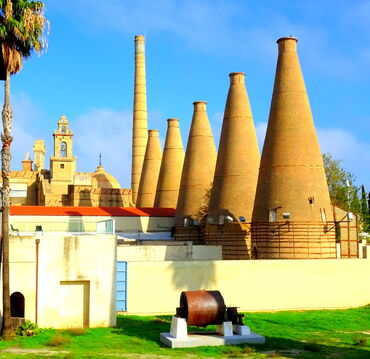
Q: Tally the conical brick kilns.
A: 5